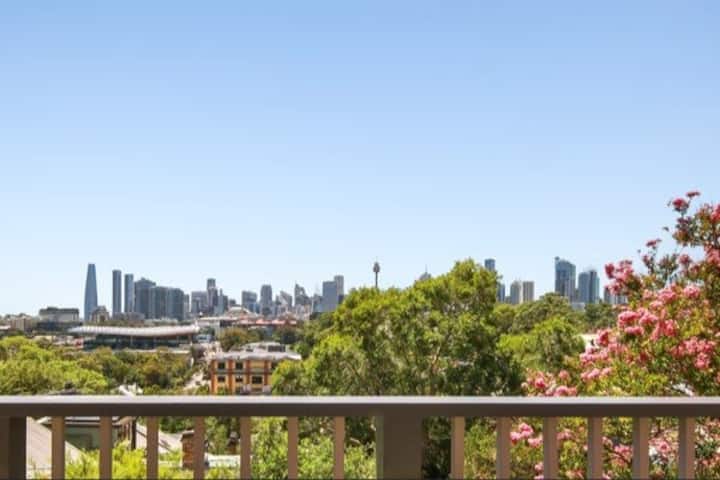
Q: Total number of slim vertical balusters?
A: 13